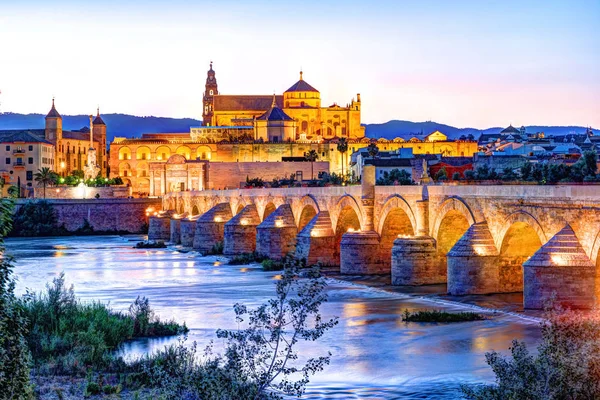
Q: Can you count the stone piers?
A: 11